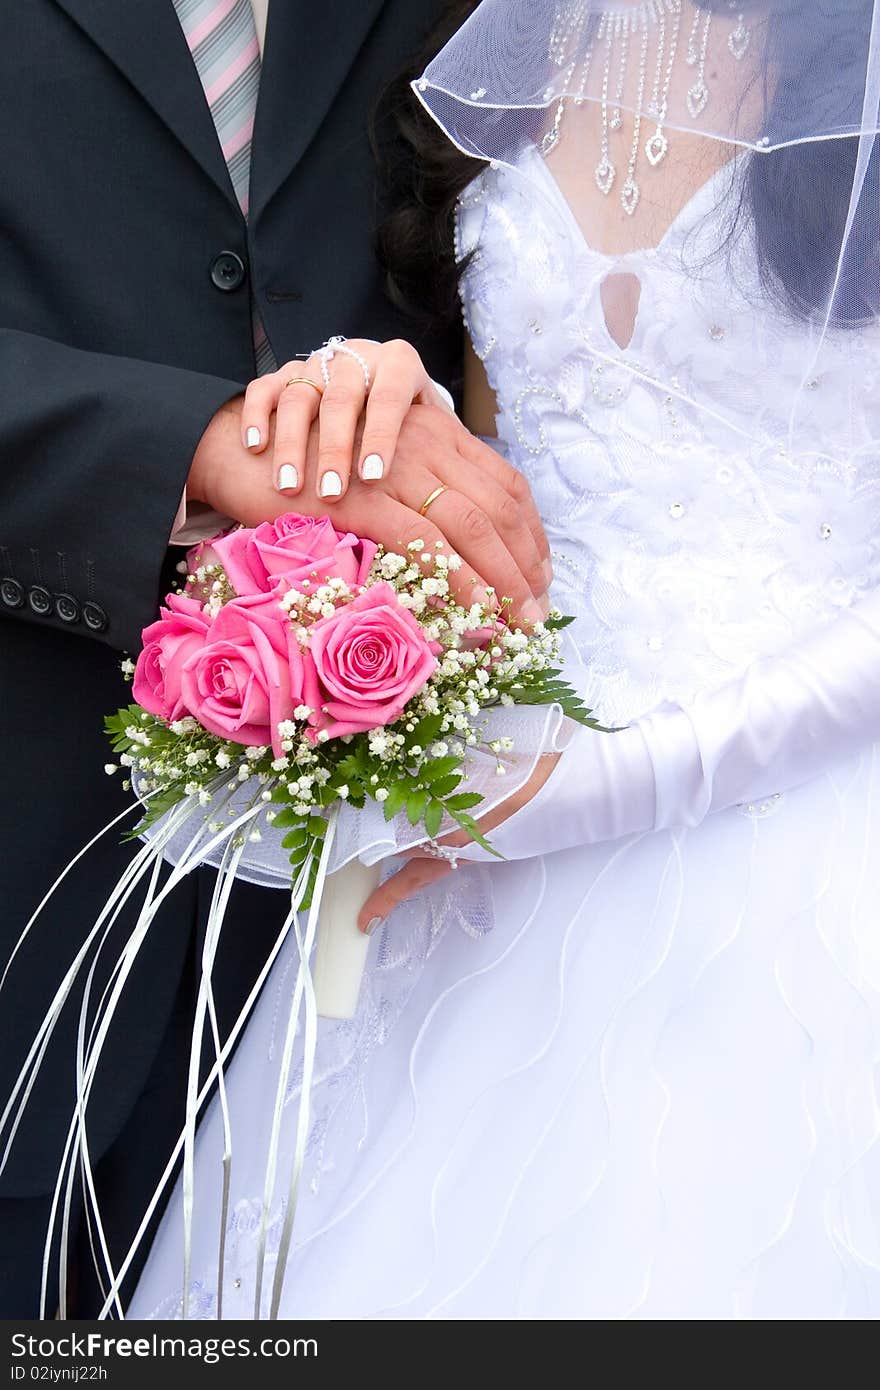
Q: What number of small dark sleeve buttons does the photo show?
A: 4